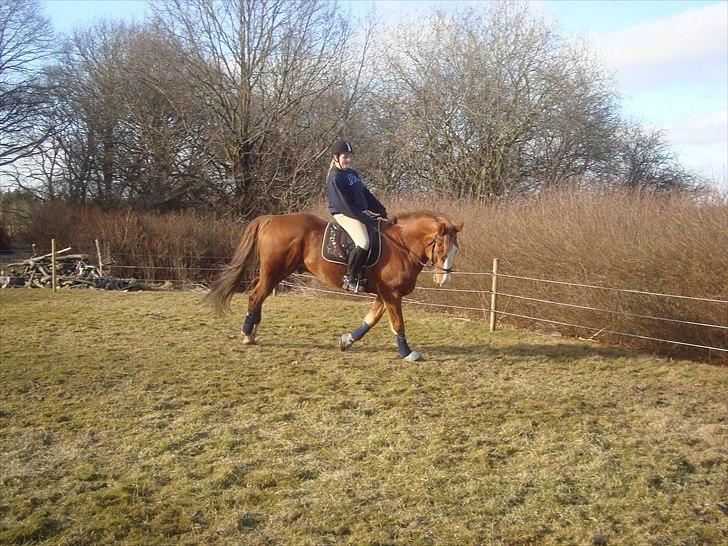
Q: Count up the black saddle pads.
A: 1